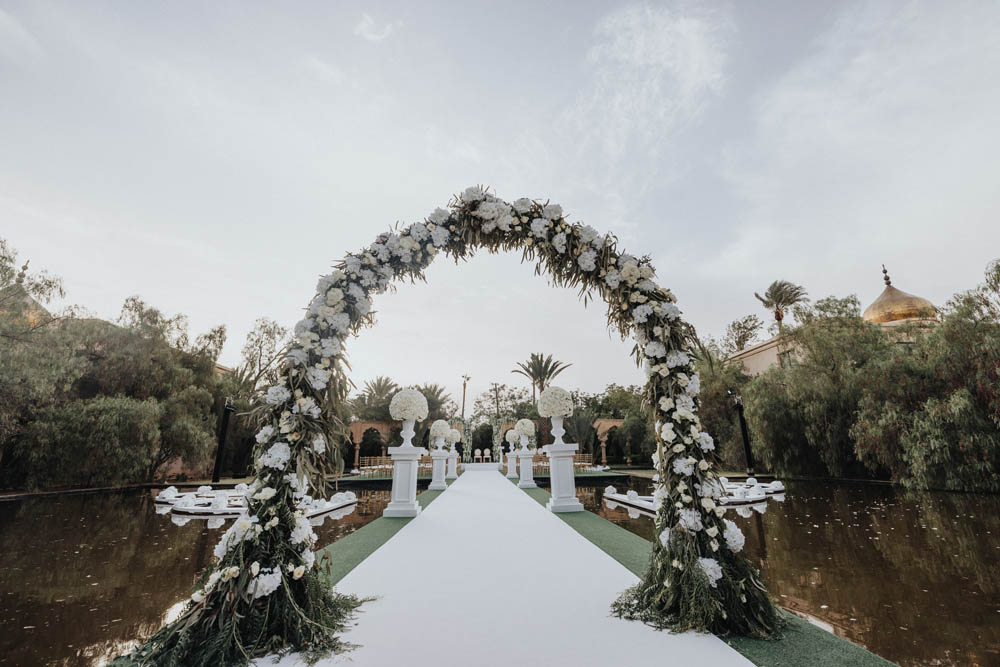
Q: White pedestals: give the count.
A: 6